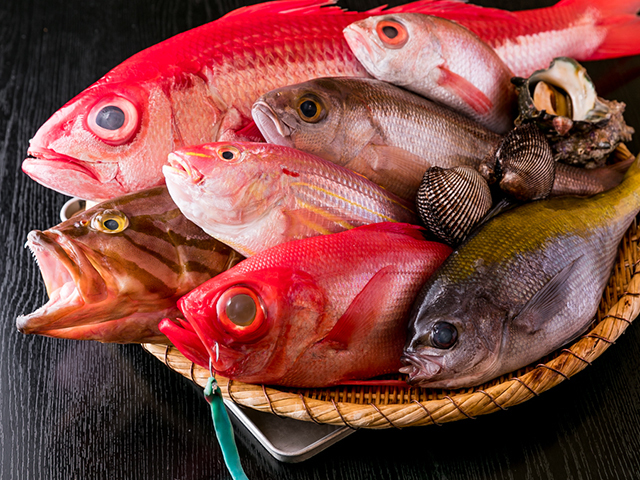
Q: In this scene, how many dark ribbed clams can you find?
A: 2